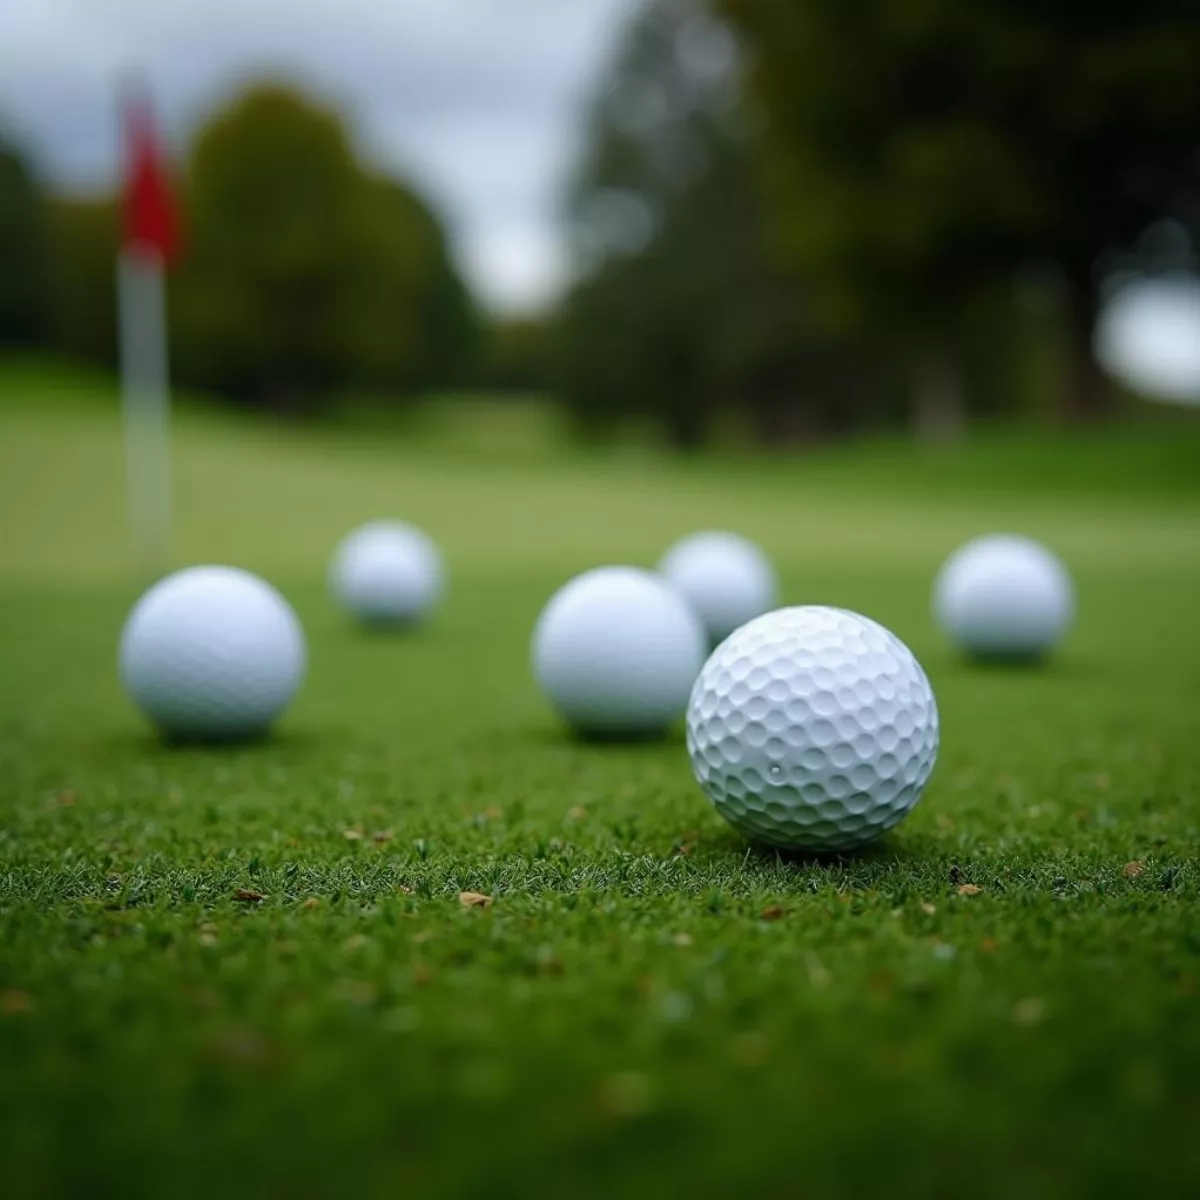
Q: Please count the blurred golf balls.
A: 5